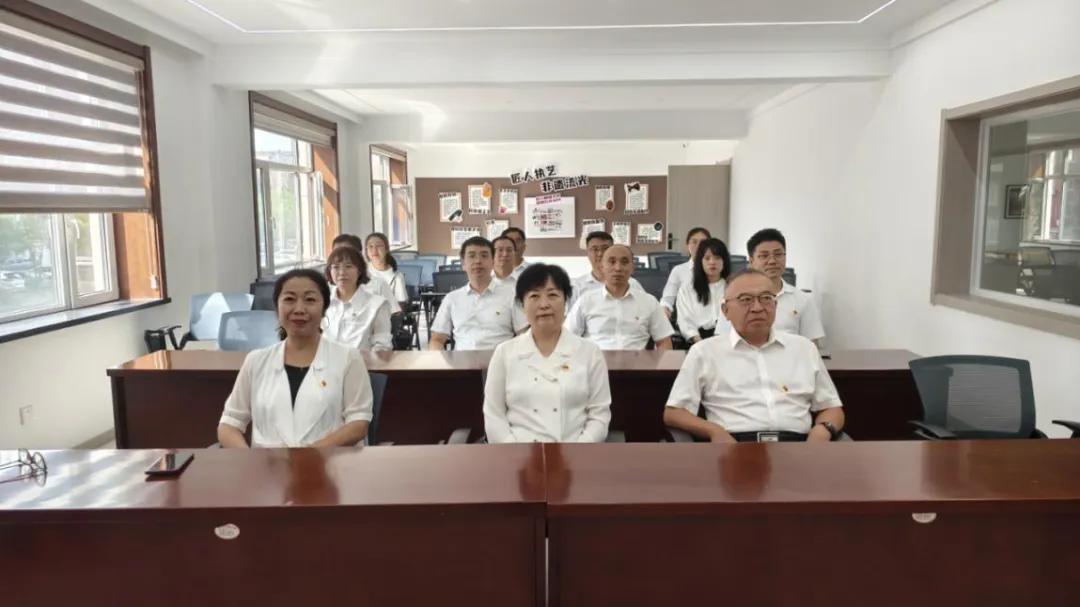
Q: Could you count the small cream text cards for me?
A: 10